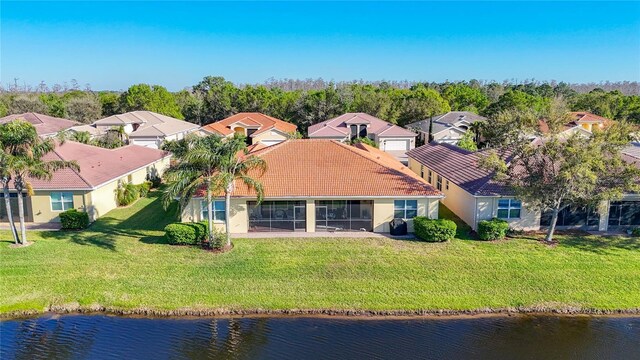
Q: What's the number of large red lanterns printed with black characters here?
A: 0